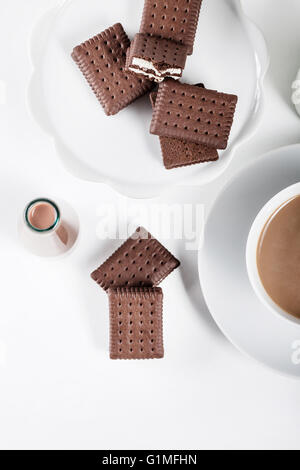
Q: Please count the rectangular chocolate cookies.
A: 7